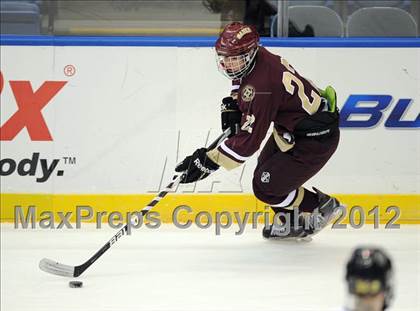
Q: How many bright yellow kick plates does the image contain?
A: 1